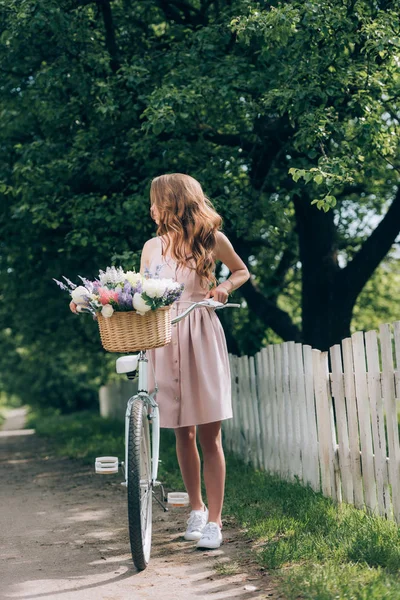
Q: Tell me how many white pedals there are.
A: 2